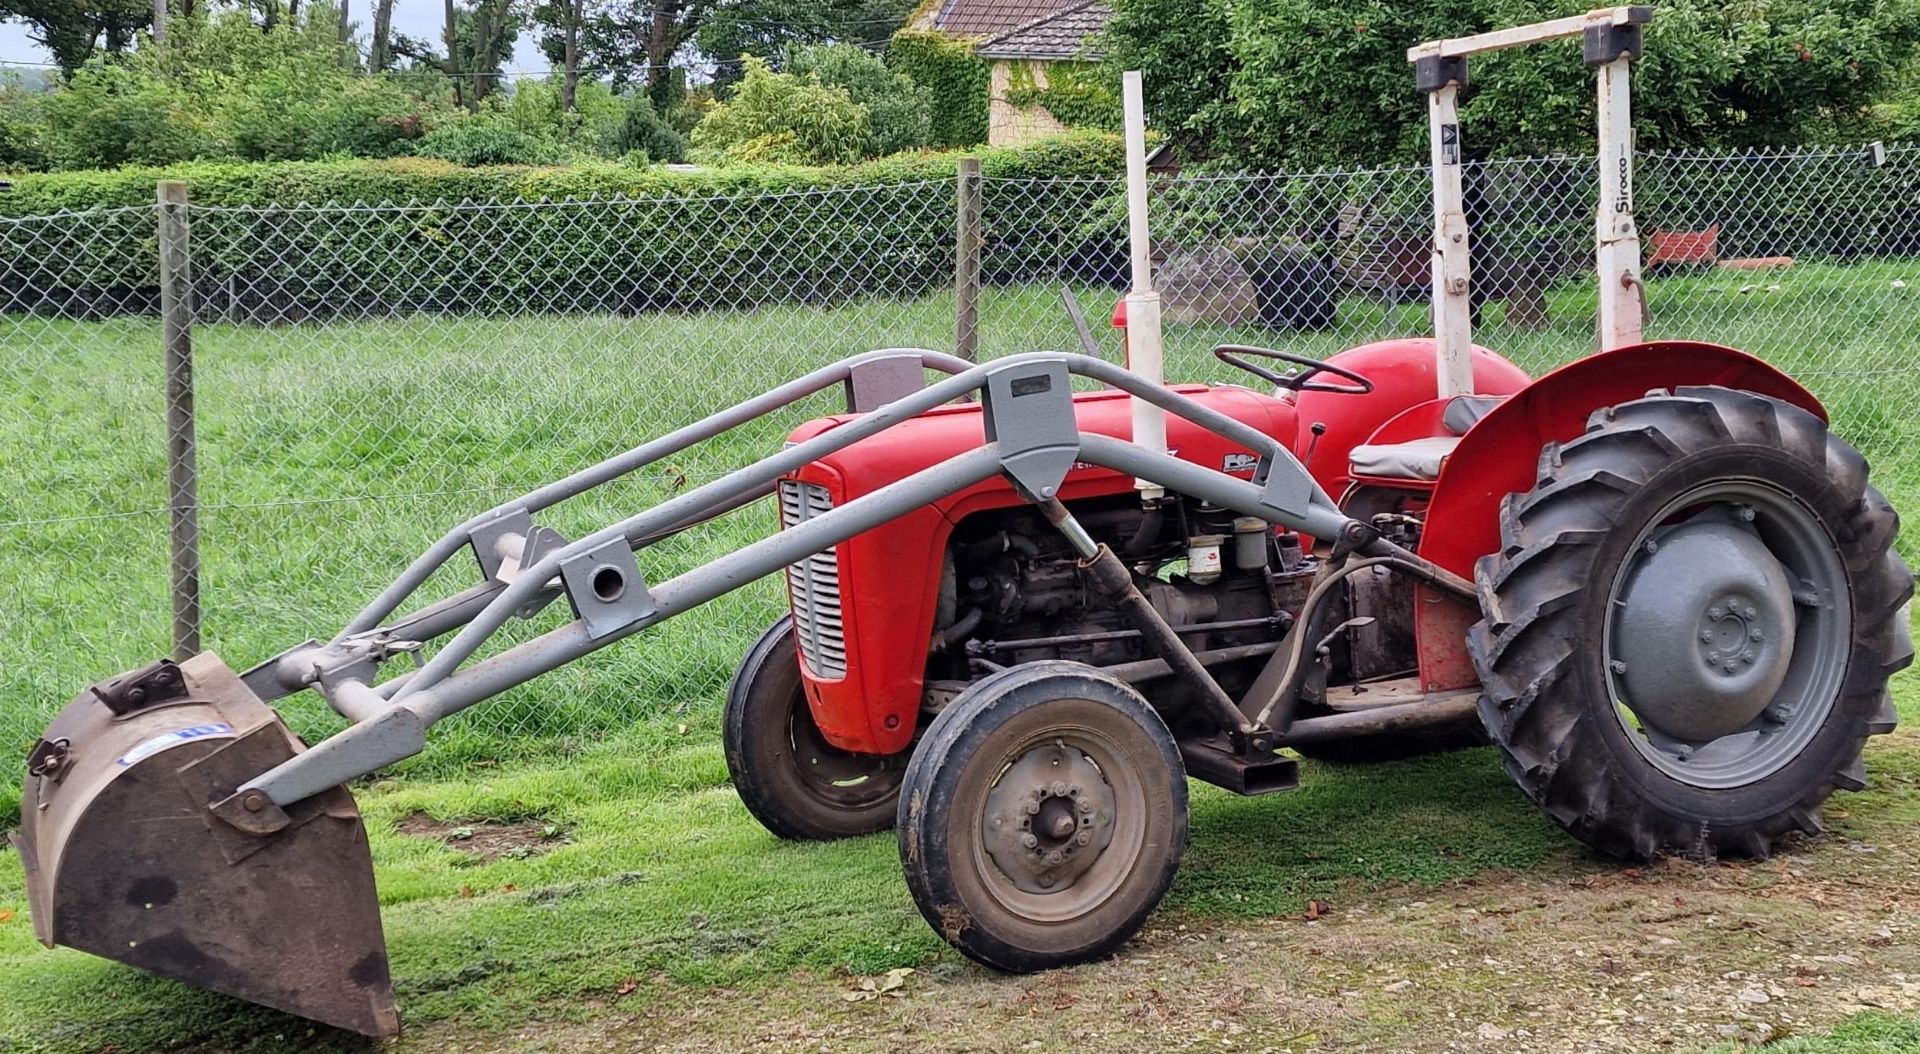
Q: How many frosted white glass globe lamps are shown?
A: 0